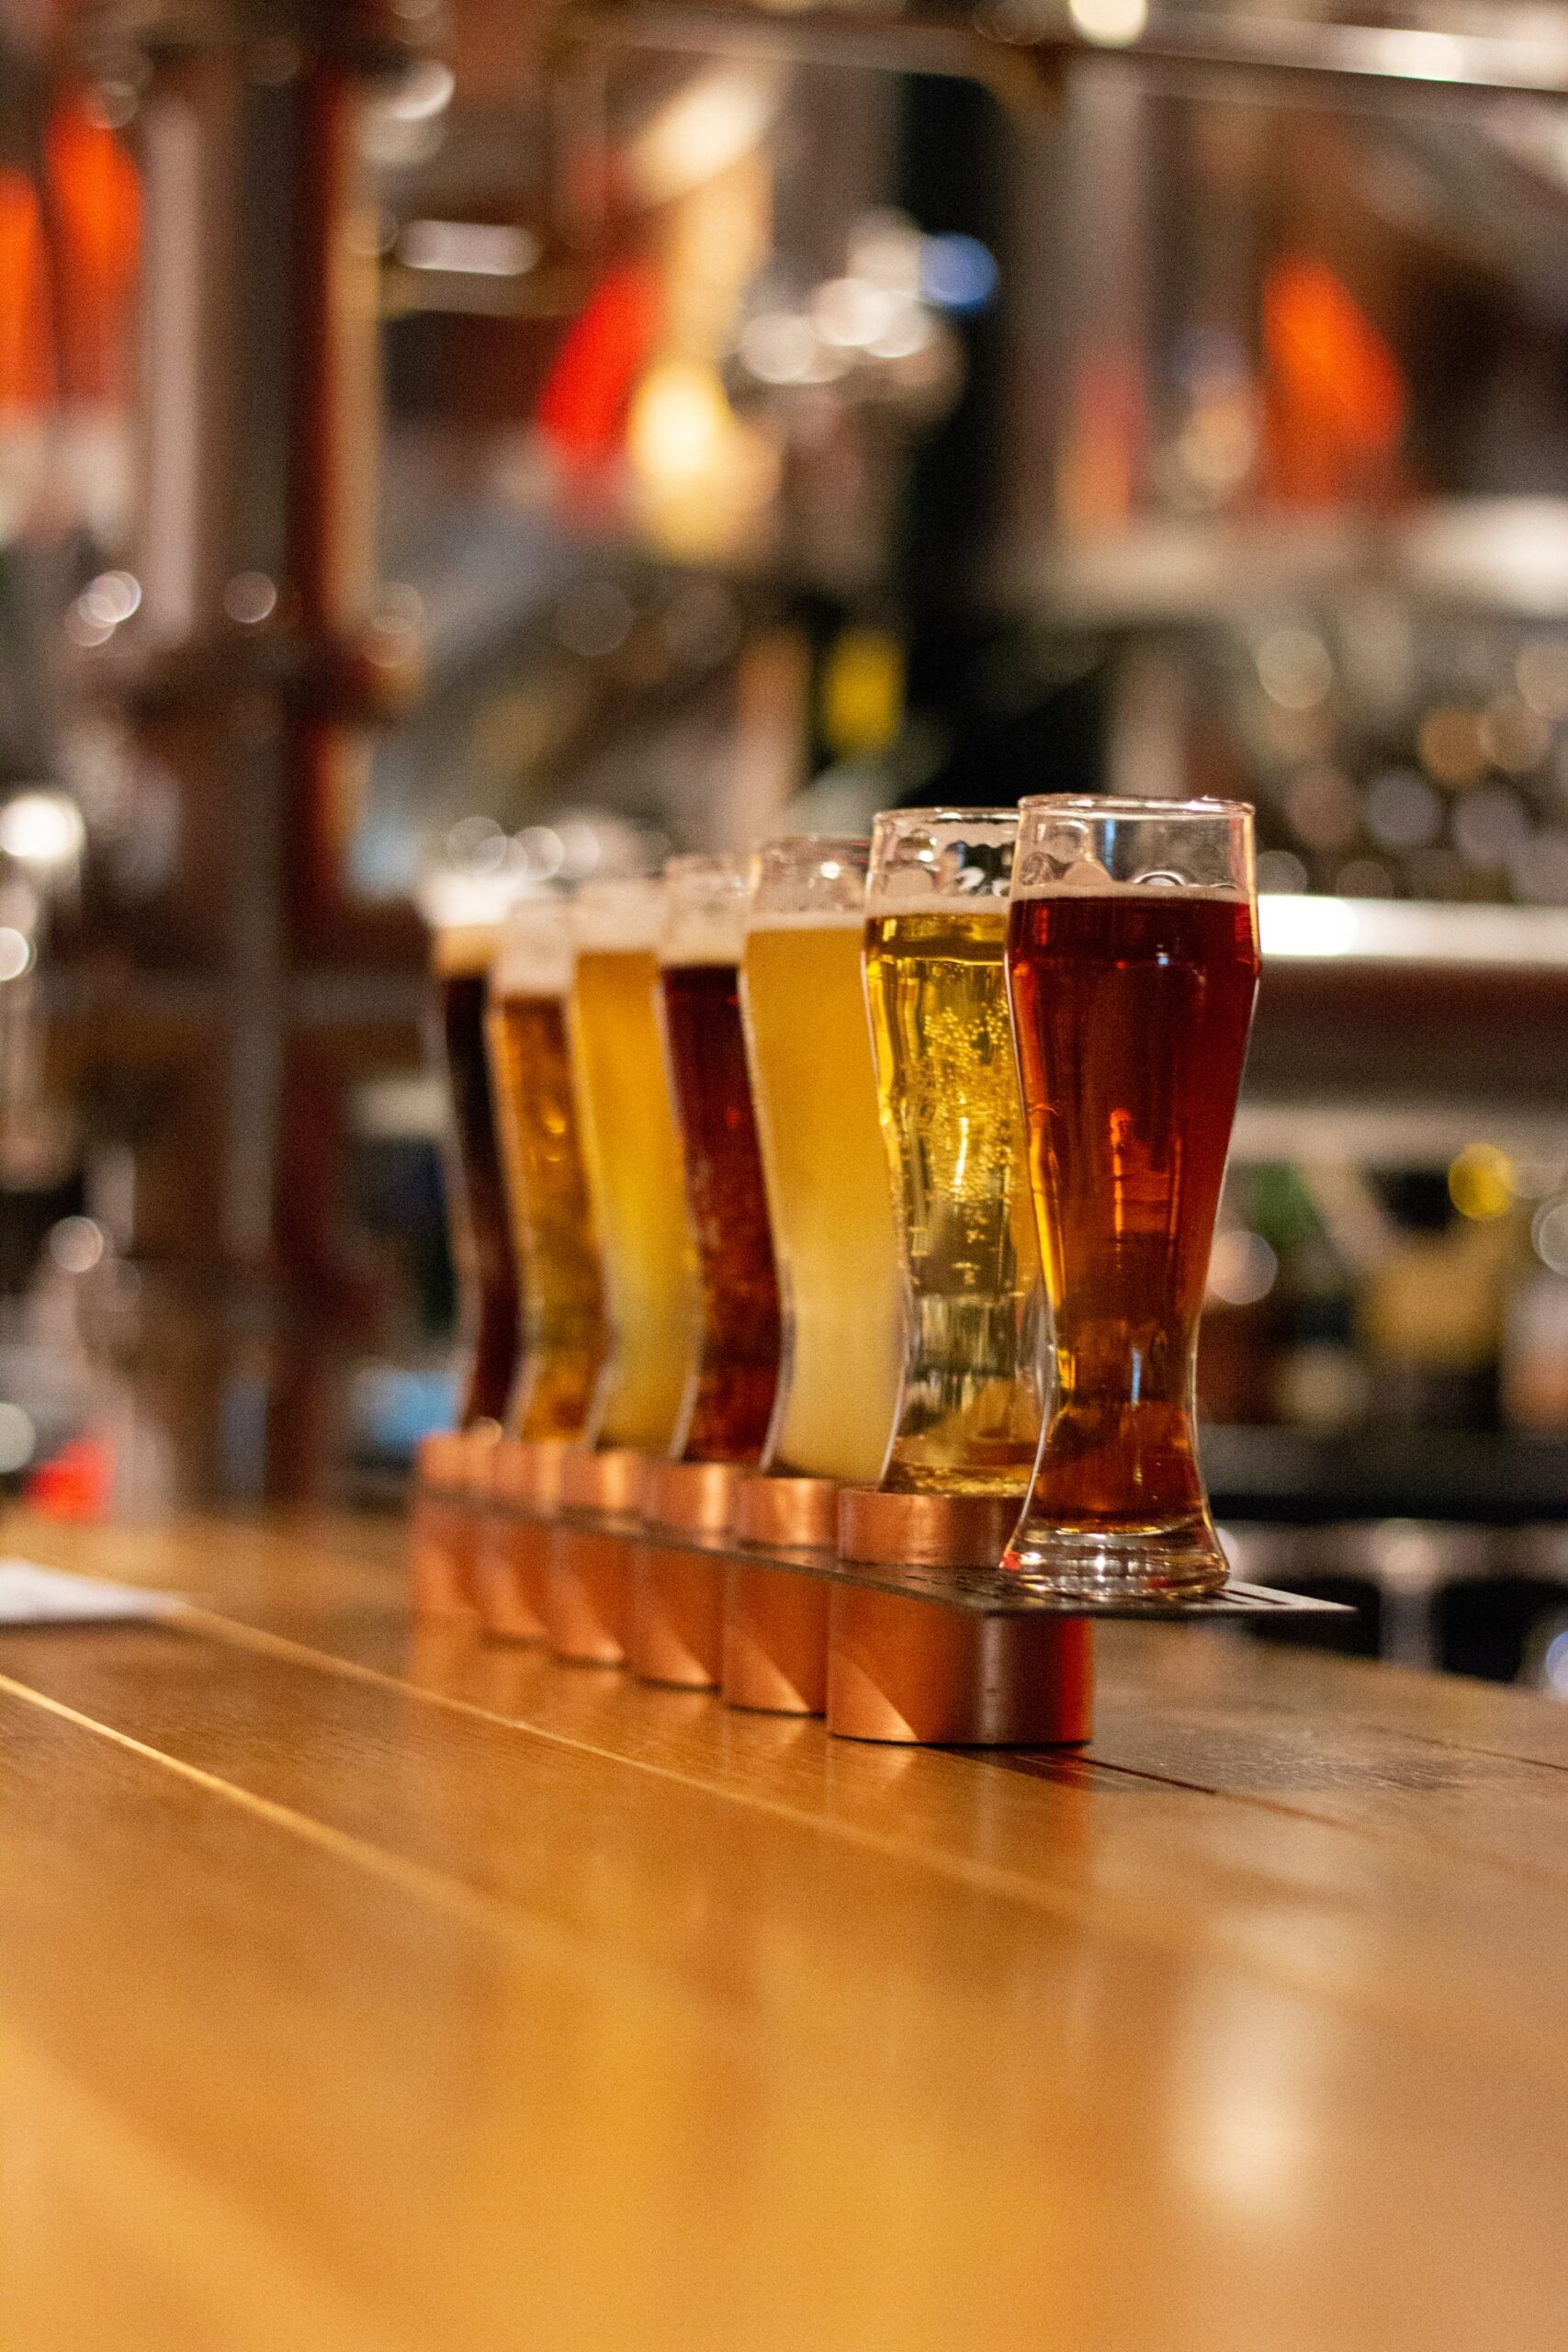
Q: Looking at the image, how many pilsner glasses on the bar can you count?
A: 7